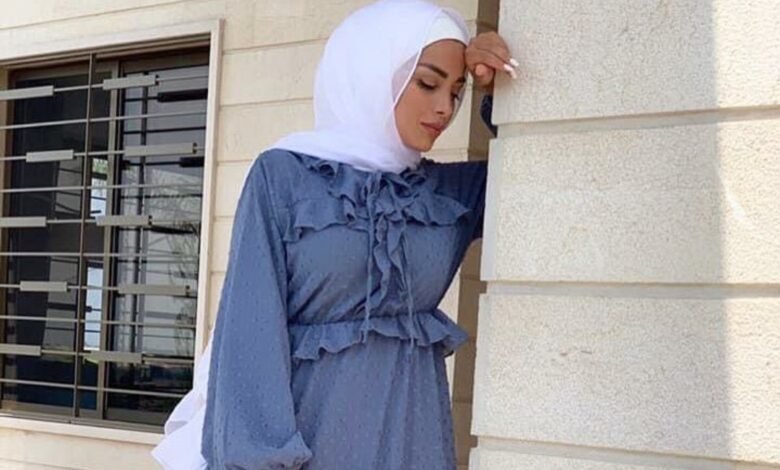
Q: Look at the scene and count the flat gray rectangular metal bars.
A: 10